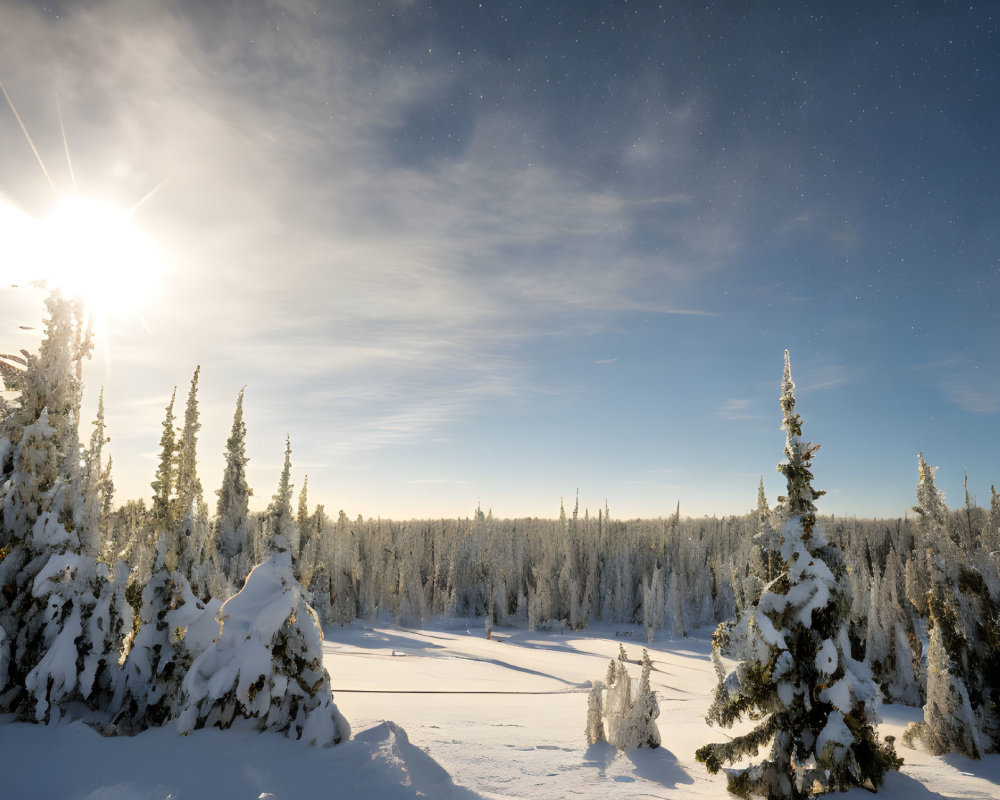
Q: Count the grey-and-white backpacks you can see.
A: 0